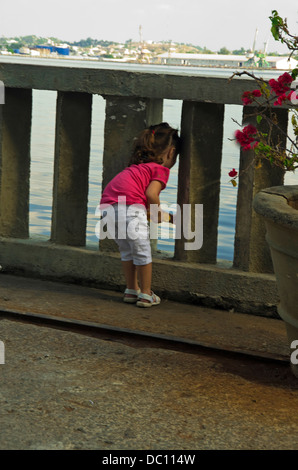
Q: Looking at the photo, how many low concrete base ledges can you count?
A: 1